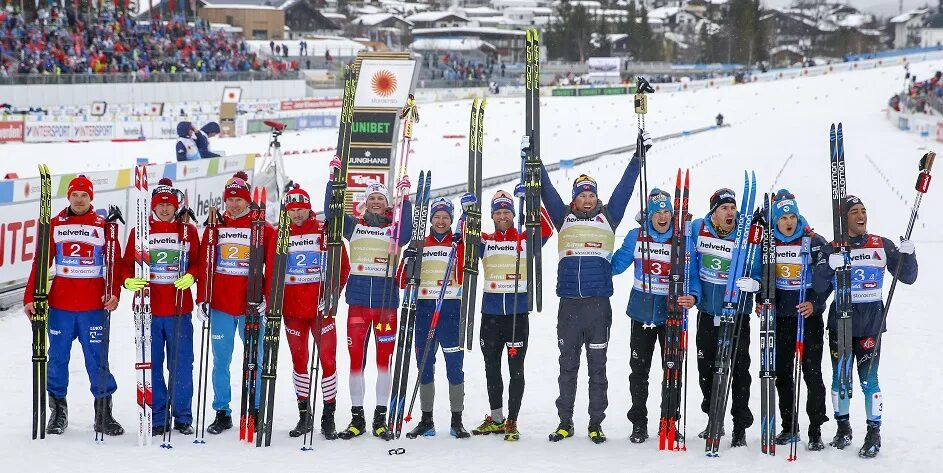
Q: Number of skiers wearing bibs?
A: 12